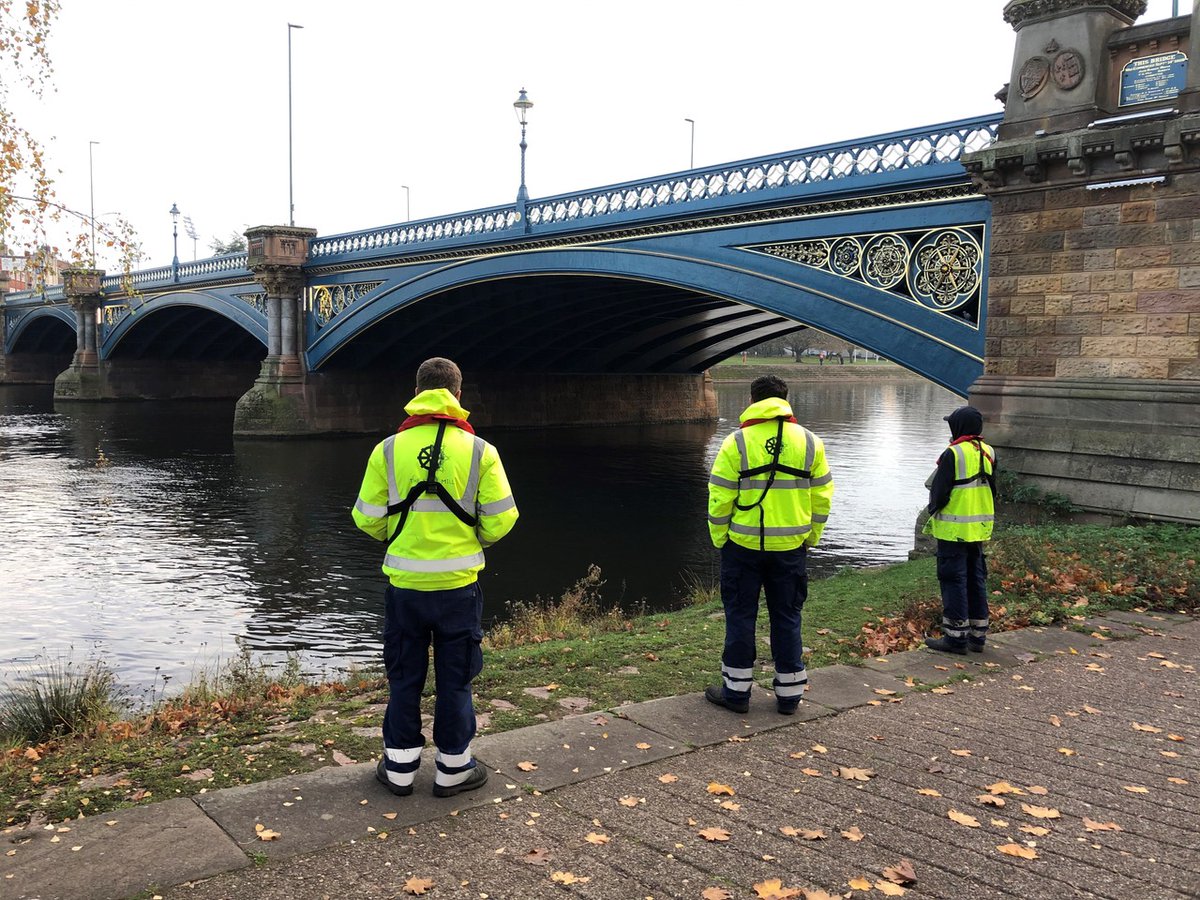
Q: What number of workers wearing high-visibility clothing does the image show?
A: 3